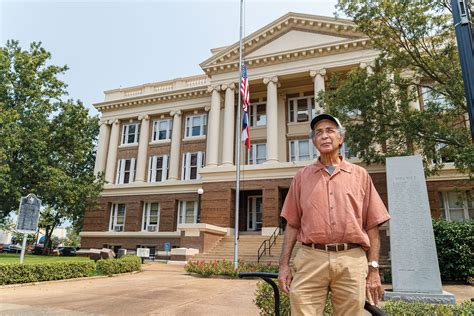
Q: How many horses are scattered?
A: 0